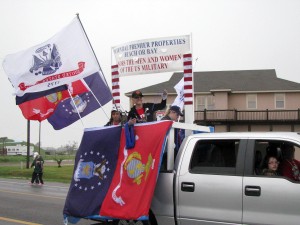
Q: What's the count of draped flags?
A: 2